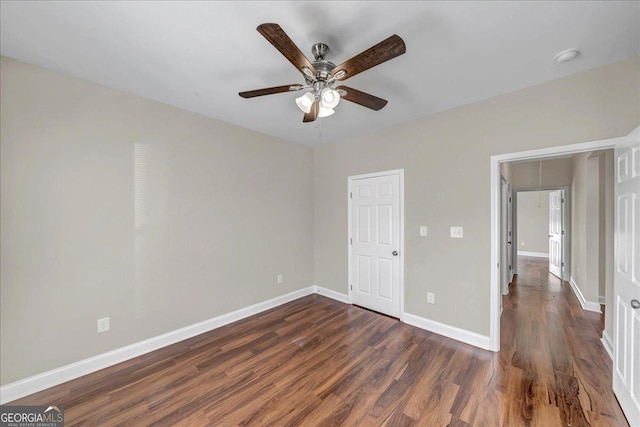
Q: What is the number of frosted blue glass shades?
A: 0